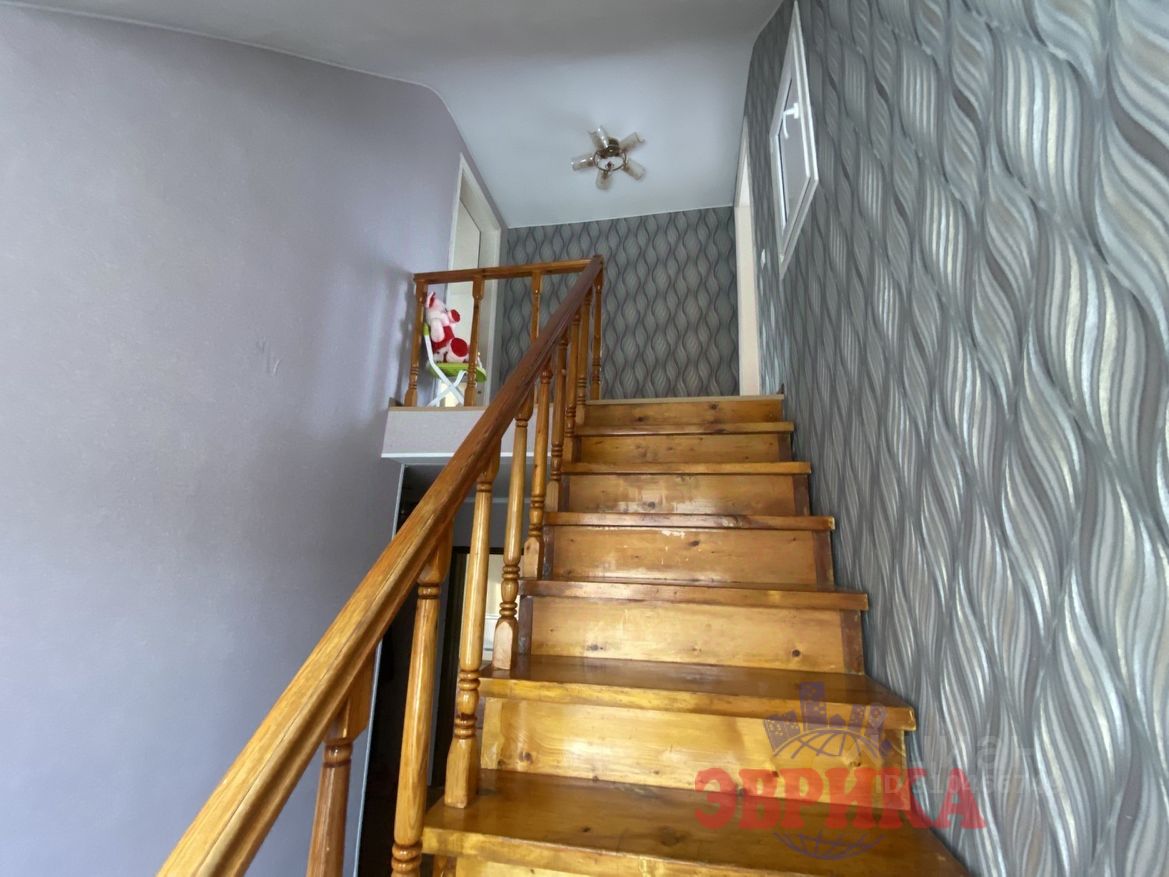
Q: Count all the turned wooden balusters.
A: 12